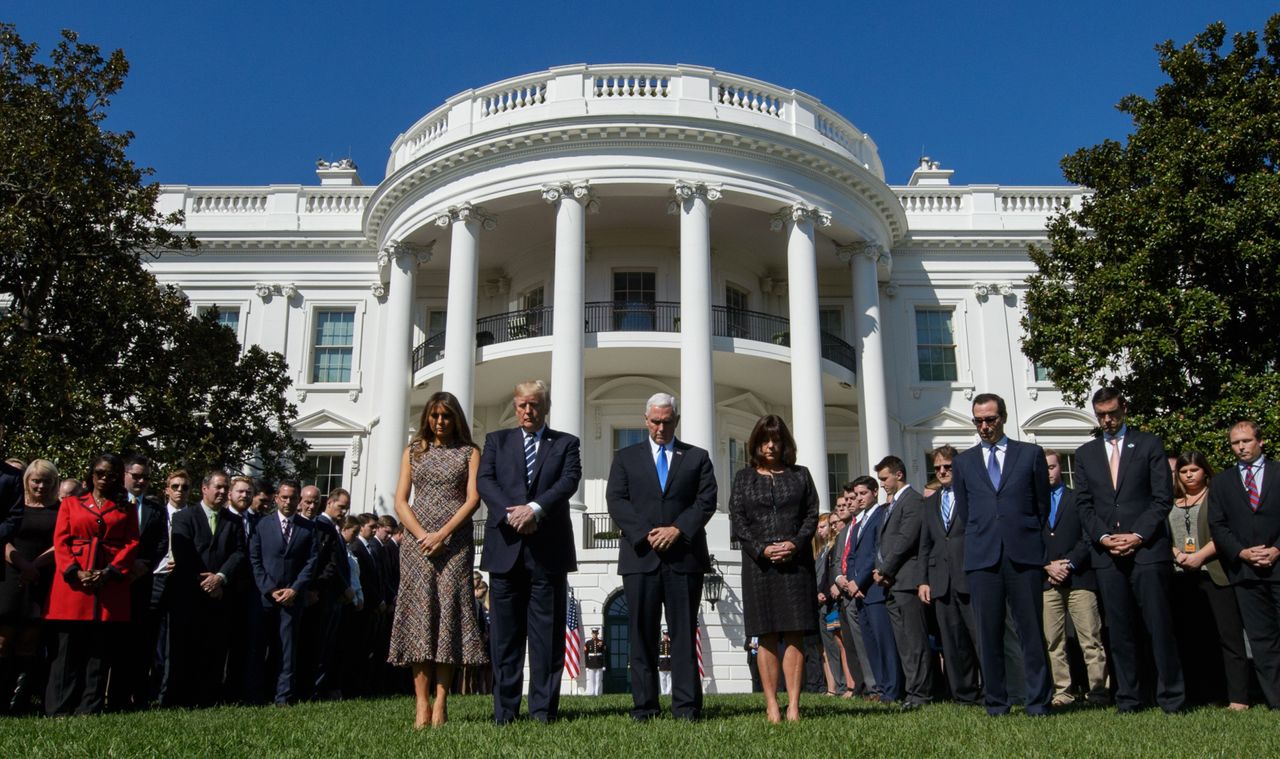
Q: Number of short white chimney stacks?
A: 2